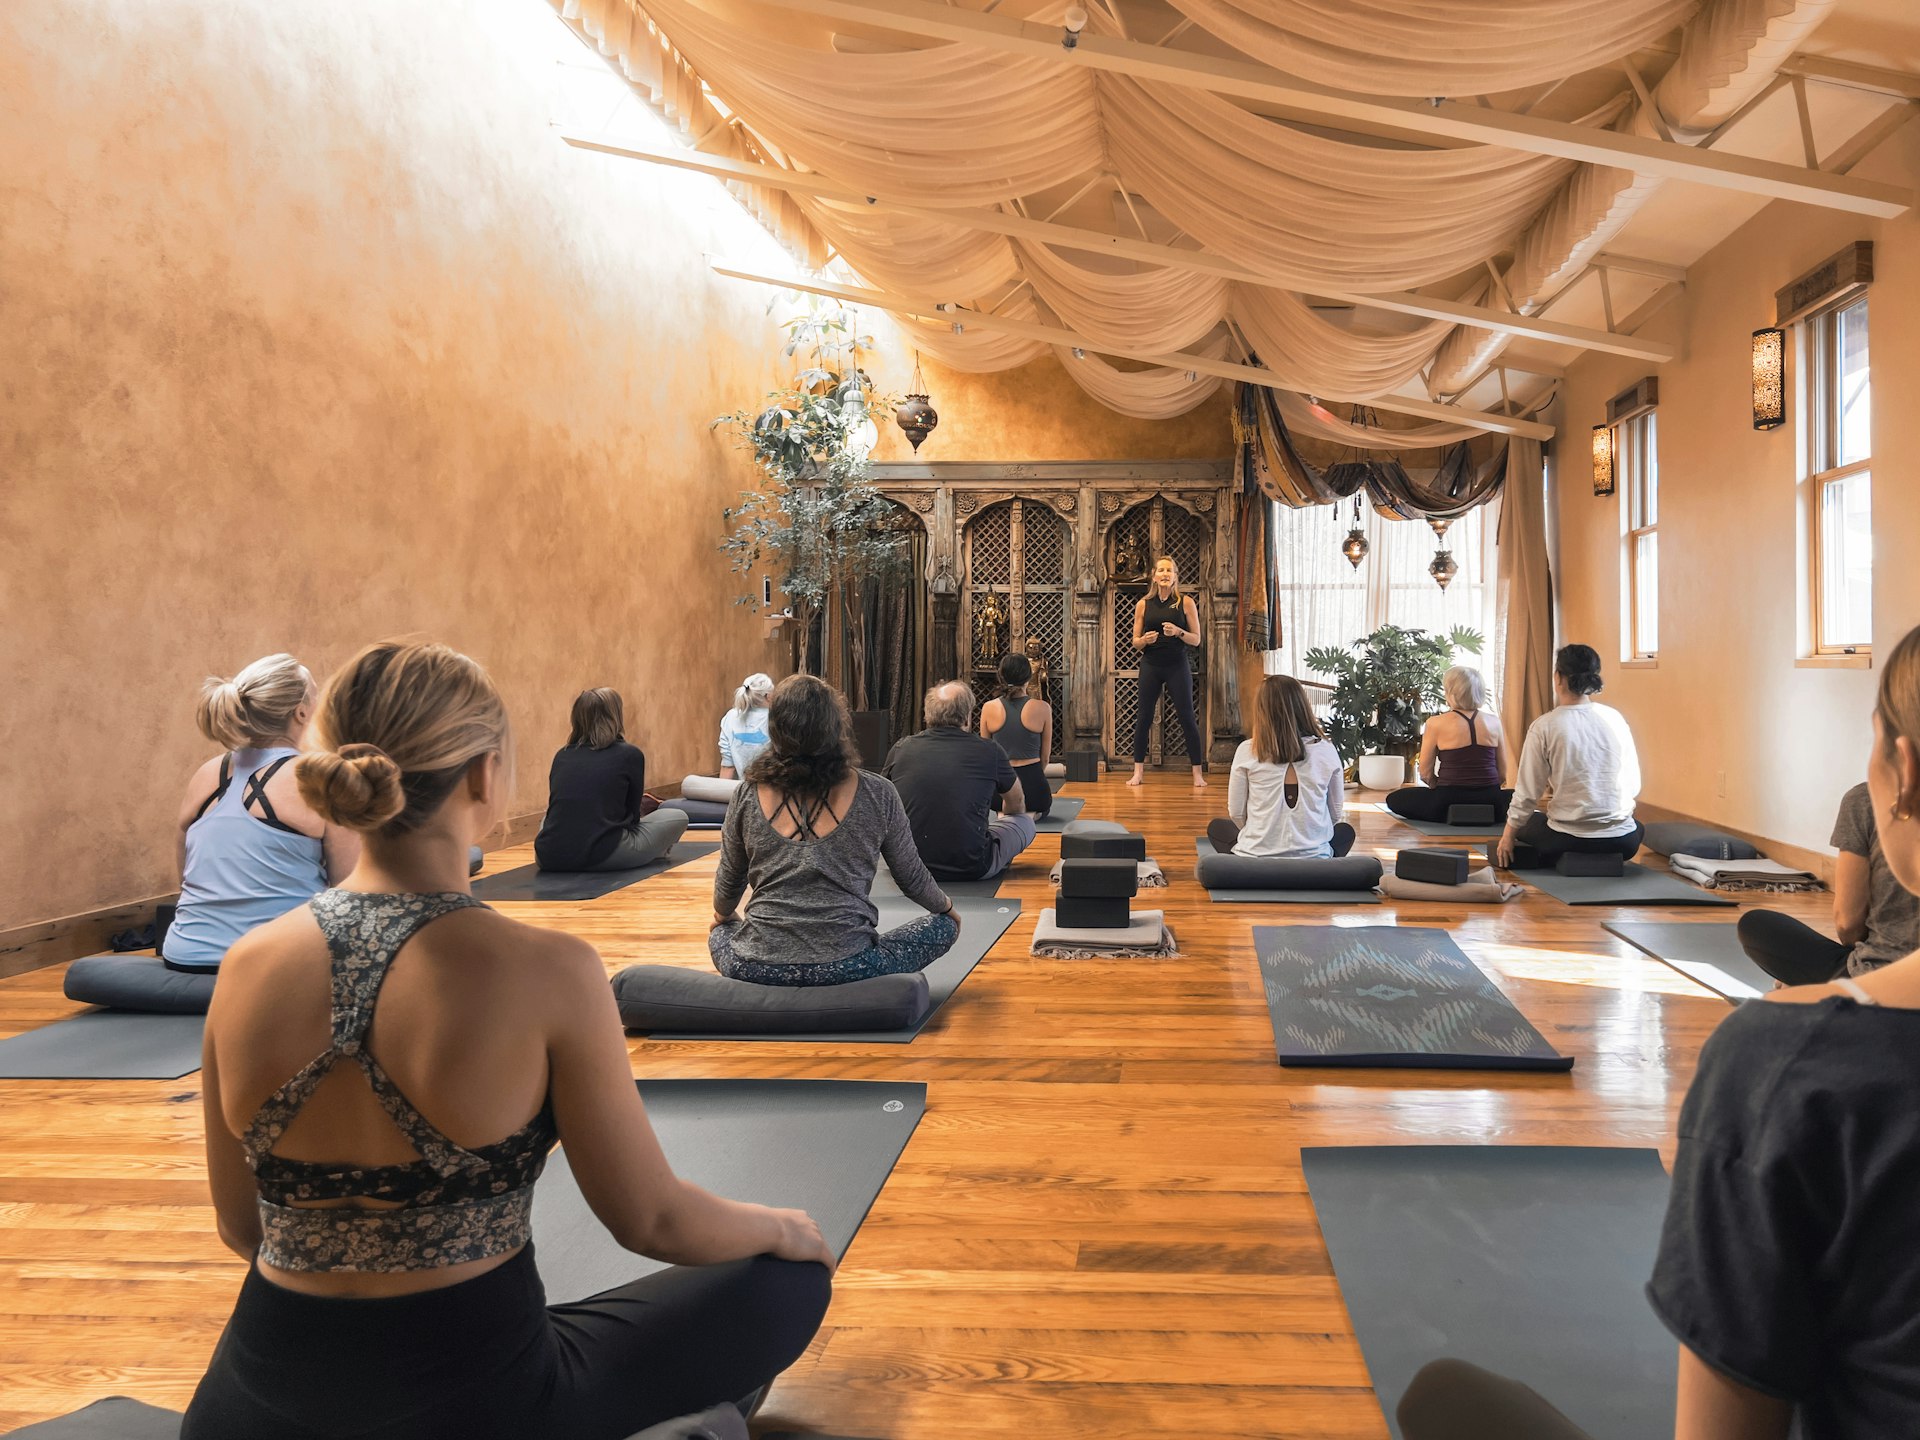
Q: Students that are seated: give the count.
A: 12